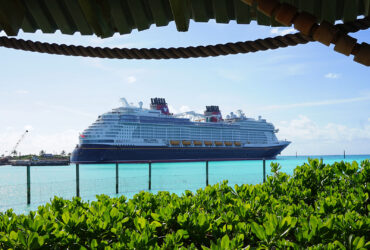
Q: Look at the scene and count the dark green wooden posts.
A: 6